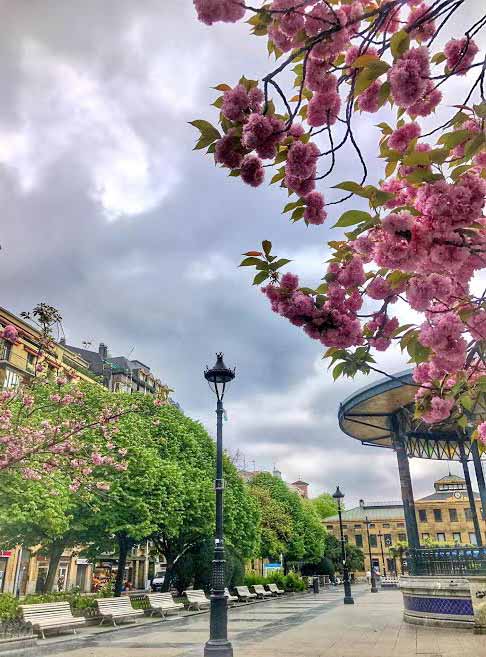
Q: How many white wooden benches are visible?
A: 8